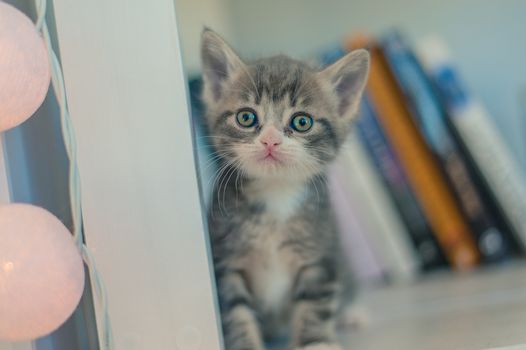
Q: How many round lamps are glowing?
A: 2